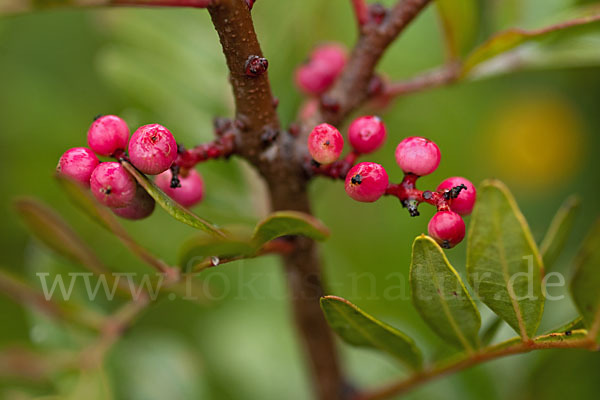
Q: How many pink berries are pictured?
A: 14